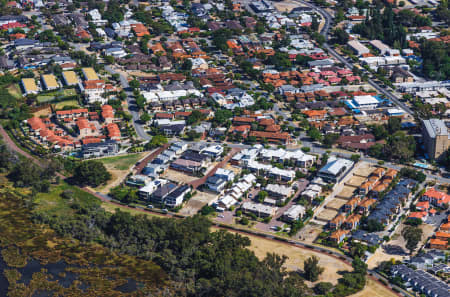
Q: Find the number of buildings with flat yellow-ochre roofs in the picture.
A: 4